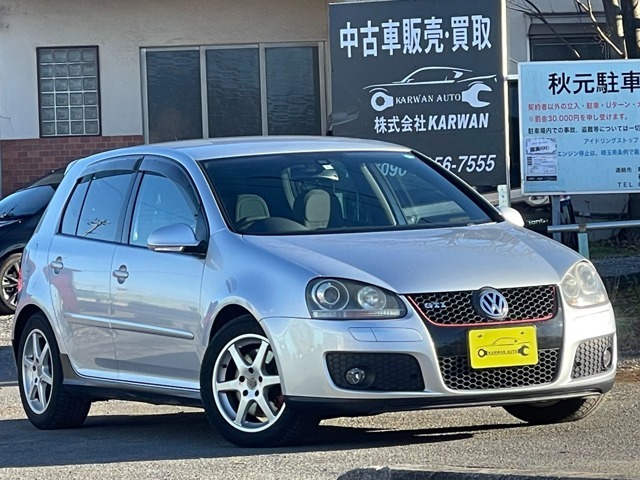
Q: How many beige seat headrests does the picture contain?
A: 2